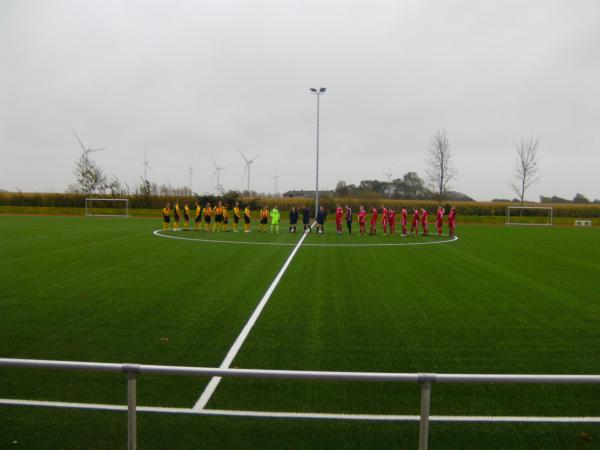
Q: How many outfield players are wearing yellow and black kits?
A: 10